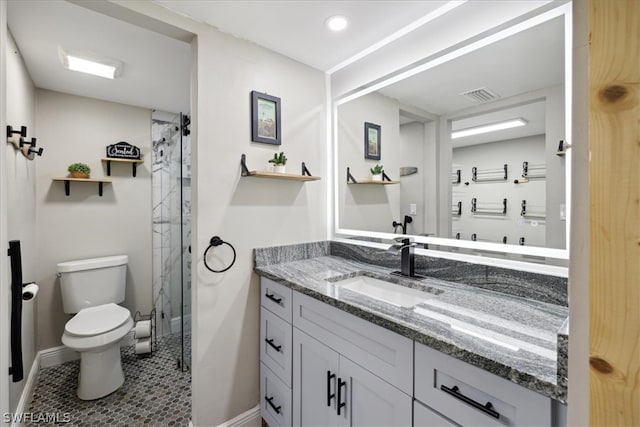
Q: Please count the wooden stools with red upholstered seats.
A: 0